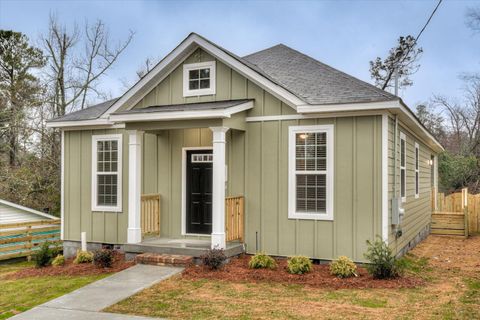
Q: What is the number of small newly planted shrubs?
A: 9